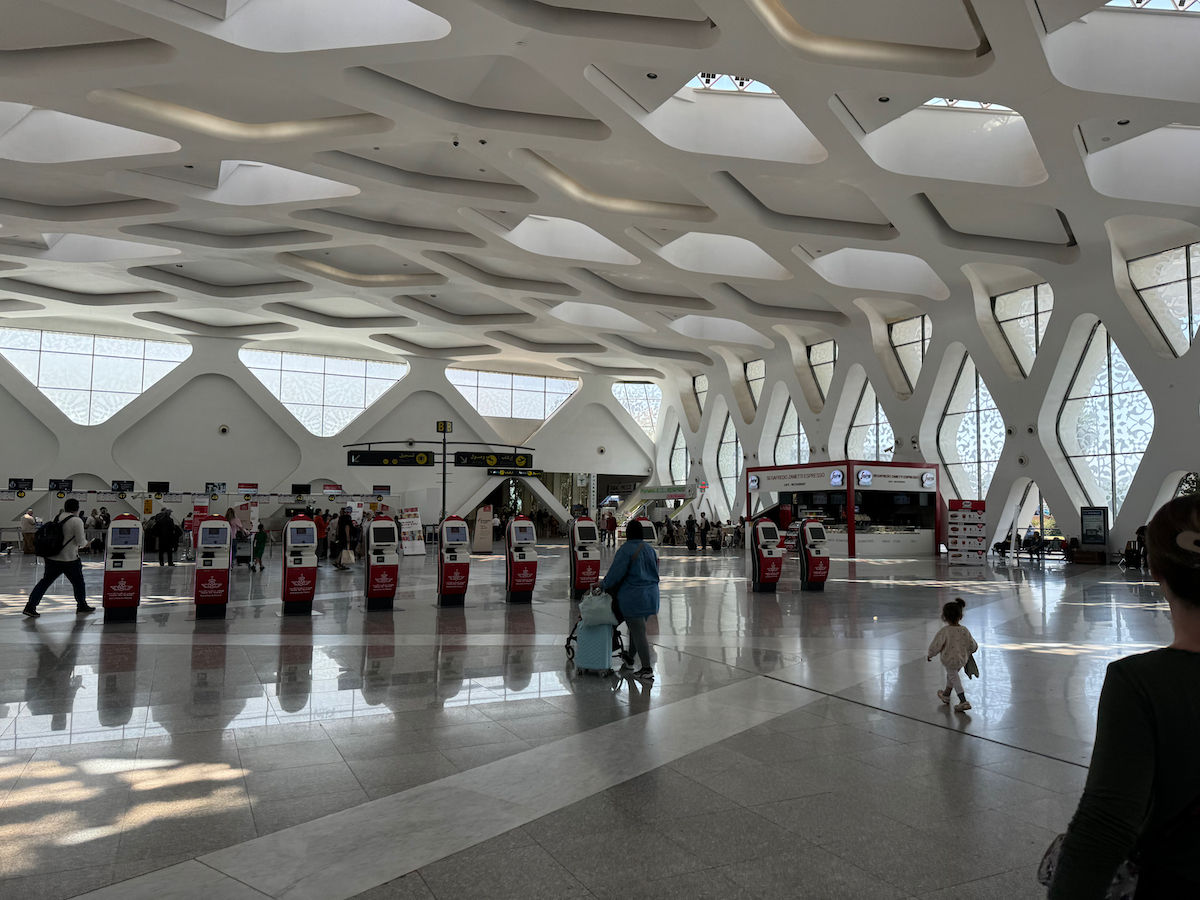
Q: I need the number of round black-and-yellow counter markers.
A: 9